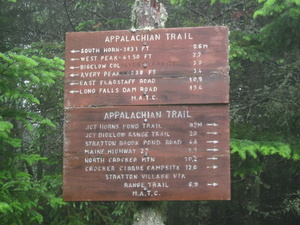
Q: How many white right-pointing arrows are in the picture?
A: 7